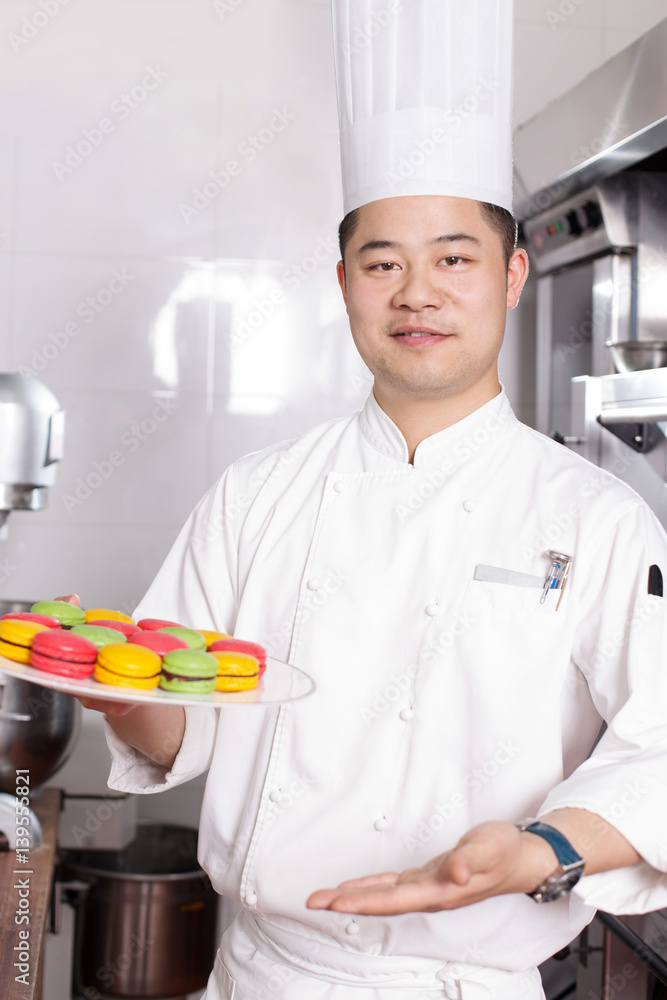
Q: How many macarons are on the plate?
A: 15